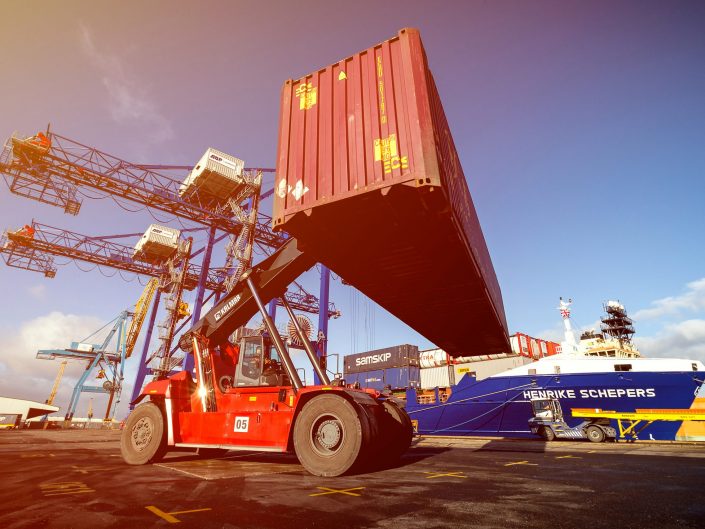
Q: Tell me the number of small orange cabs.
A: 2